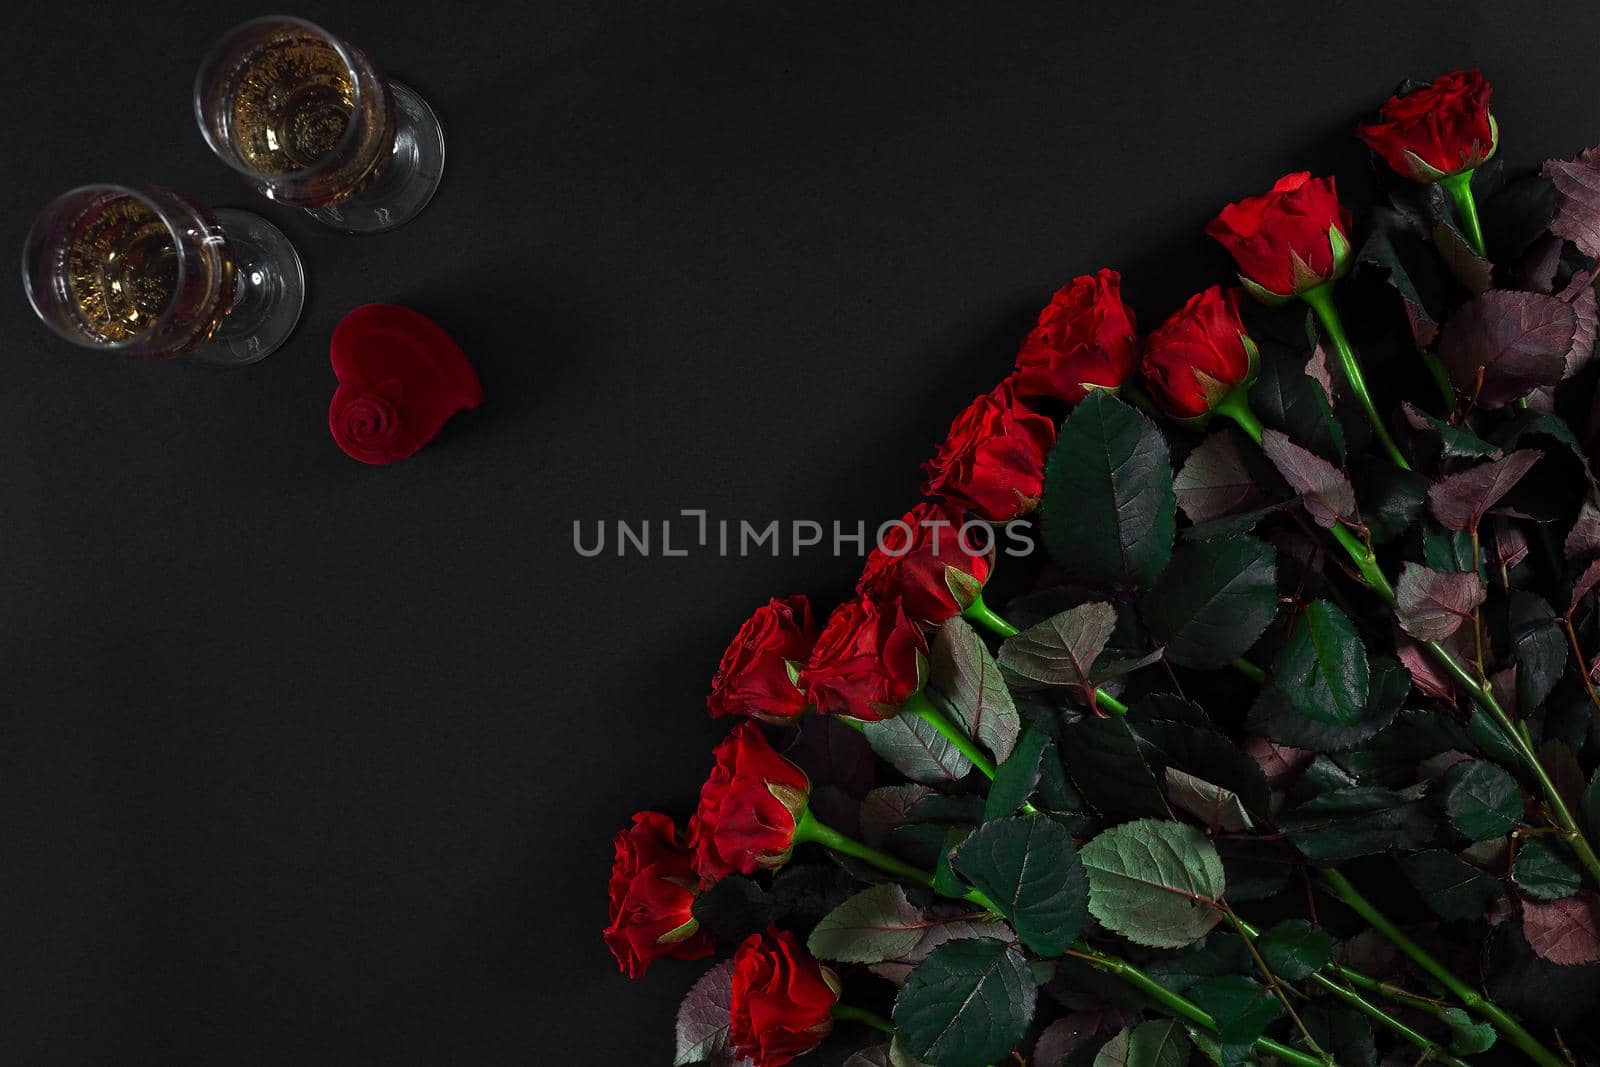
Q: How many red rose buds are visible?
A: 11